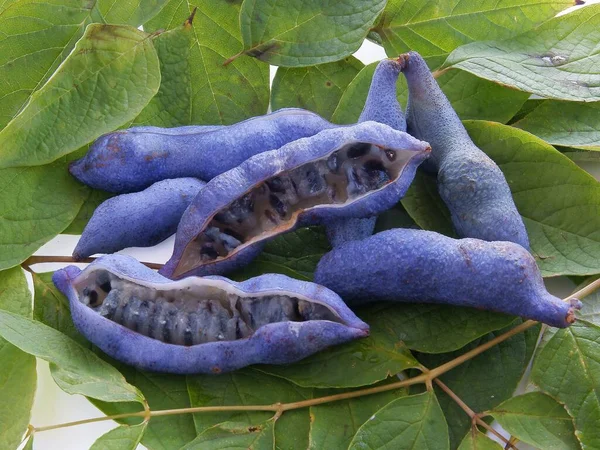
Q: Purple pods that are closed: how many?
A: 5